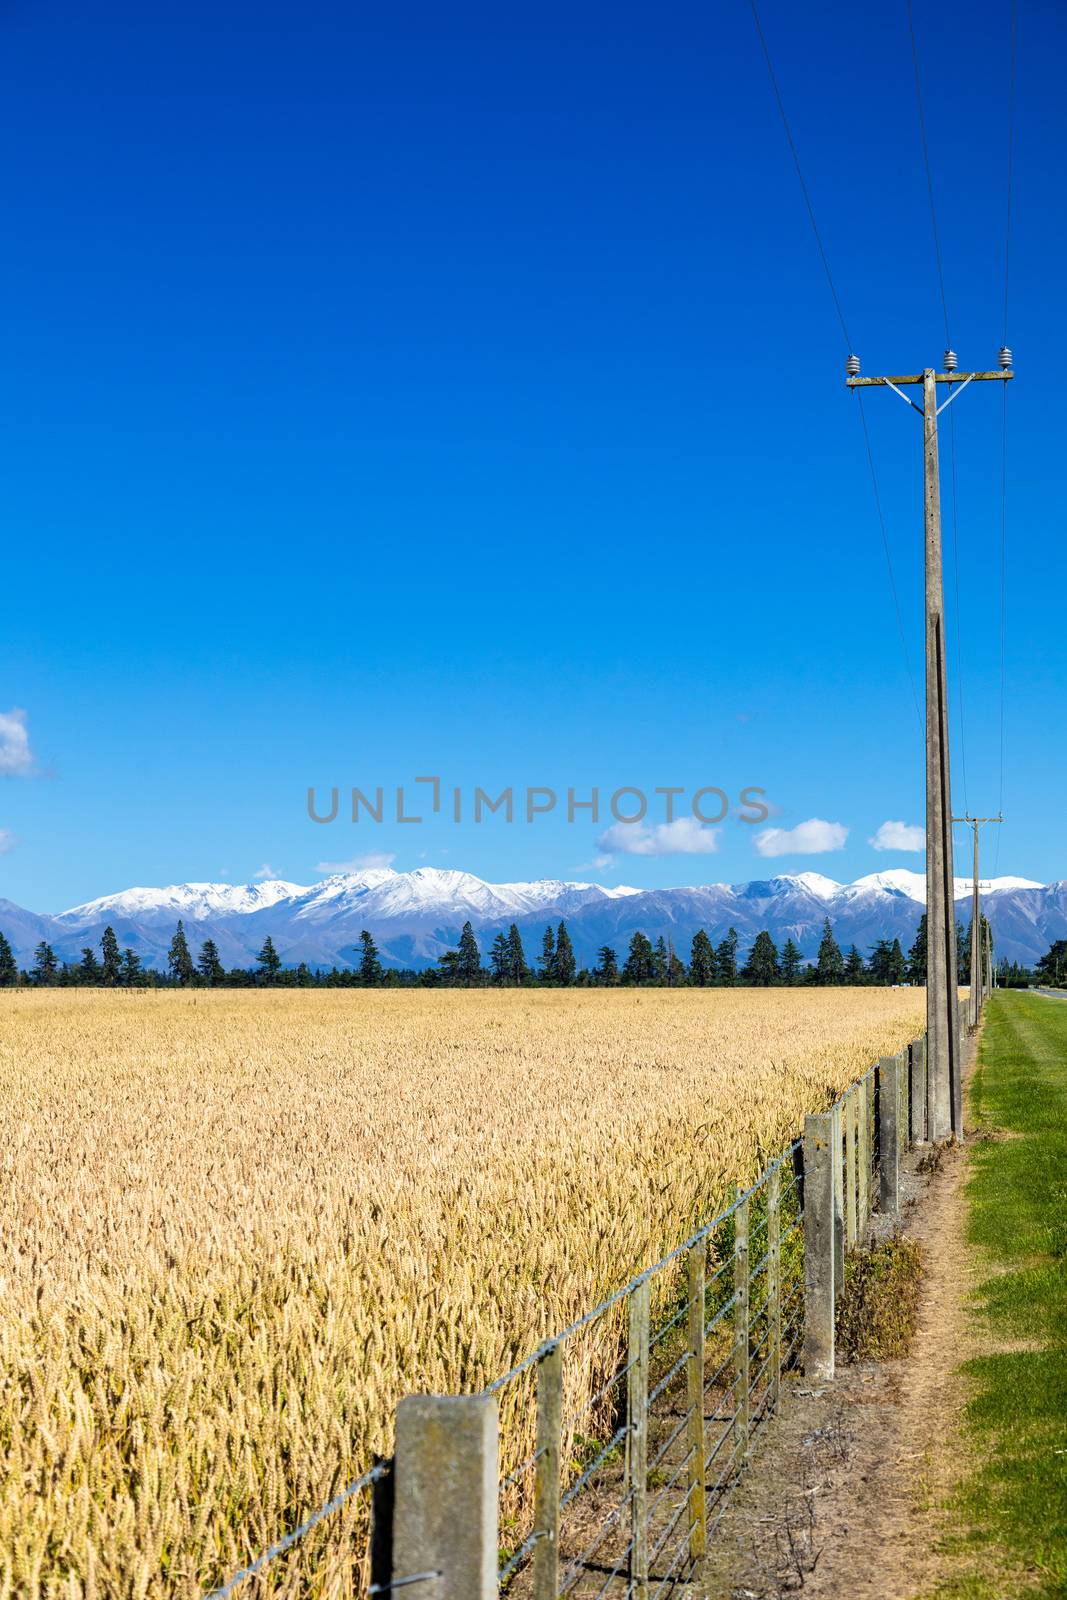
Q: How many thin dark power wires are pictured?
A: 3